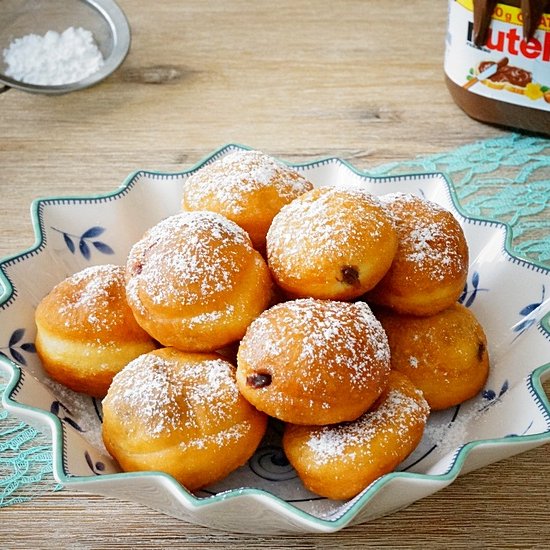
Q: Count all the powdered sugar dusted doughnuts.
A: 9